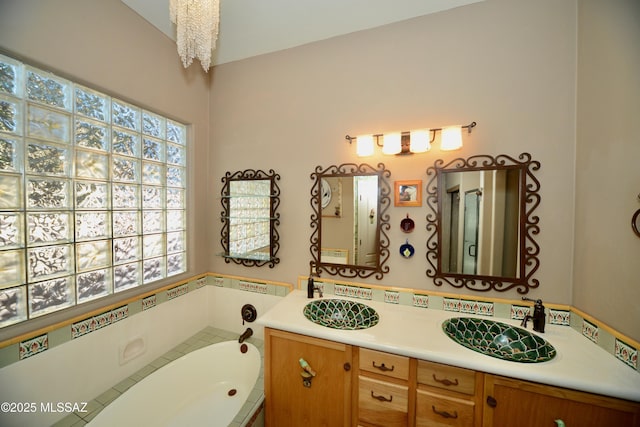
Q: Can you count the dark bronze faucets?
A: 3